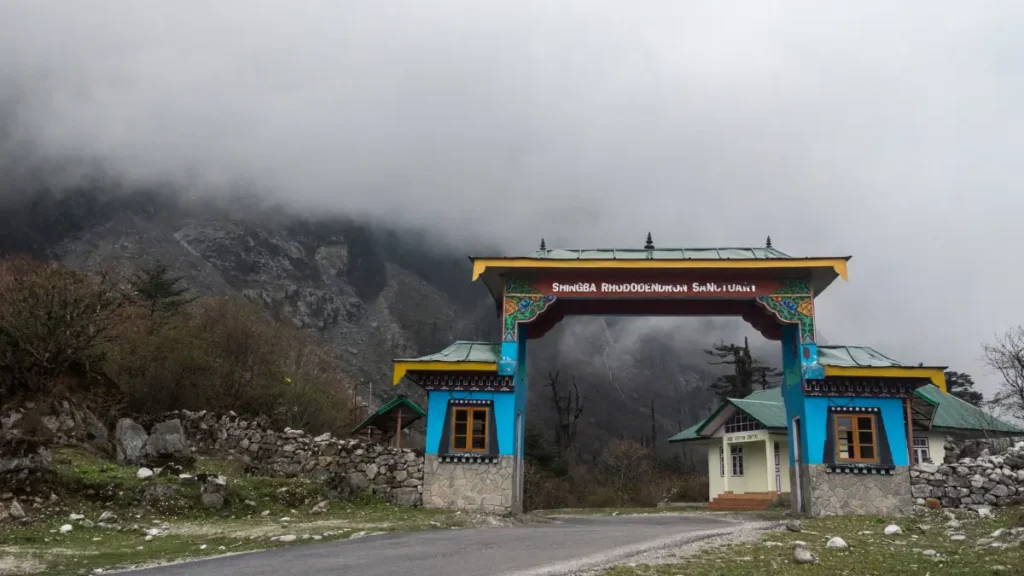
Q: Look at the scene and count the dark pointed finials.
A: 3